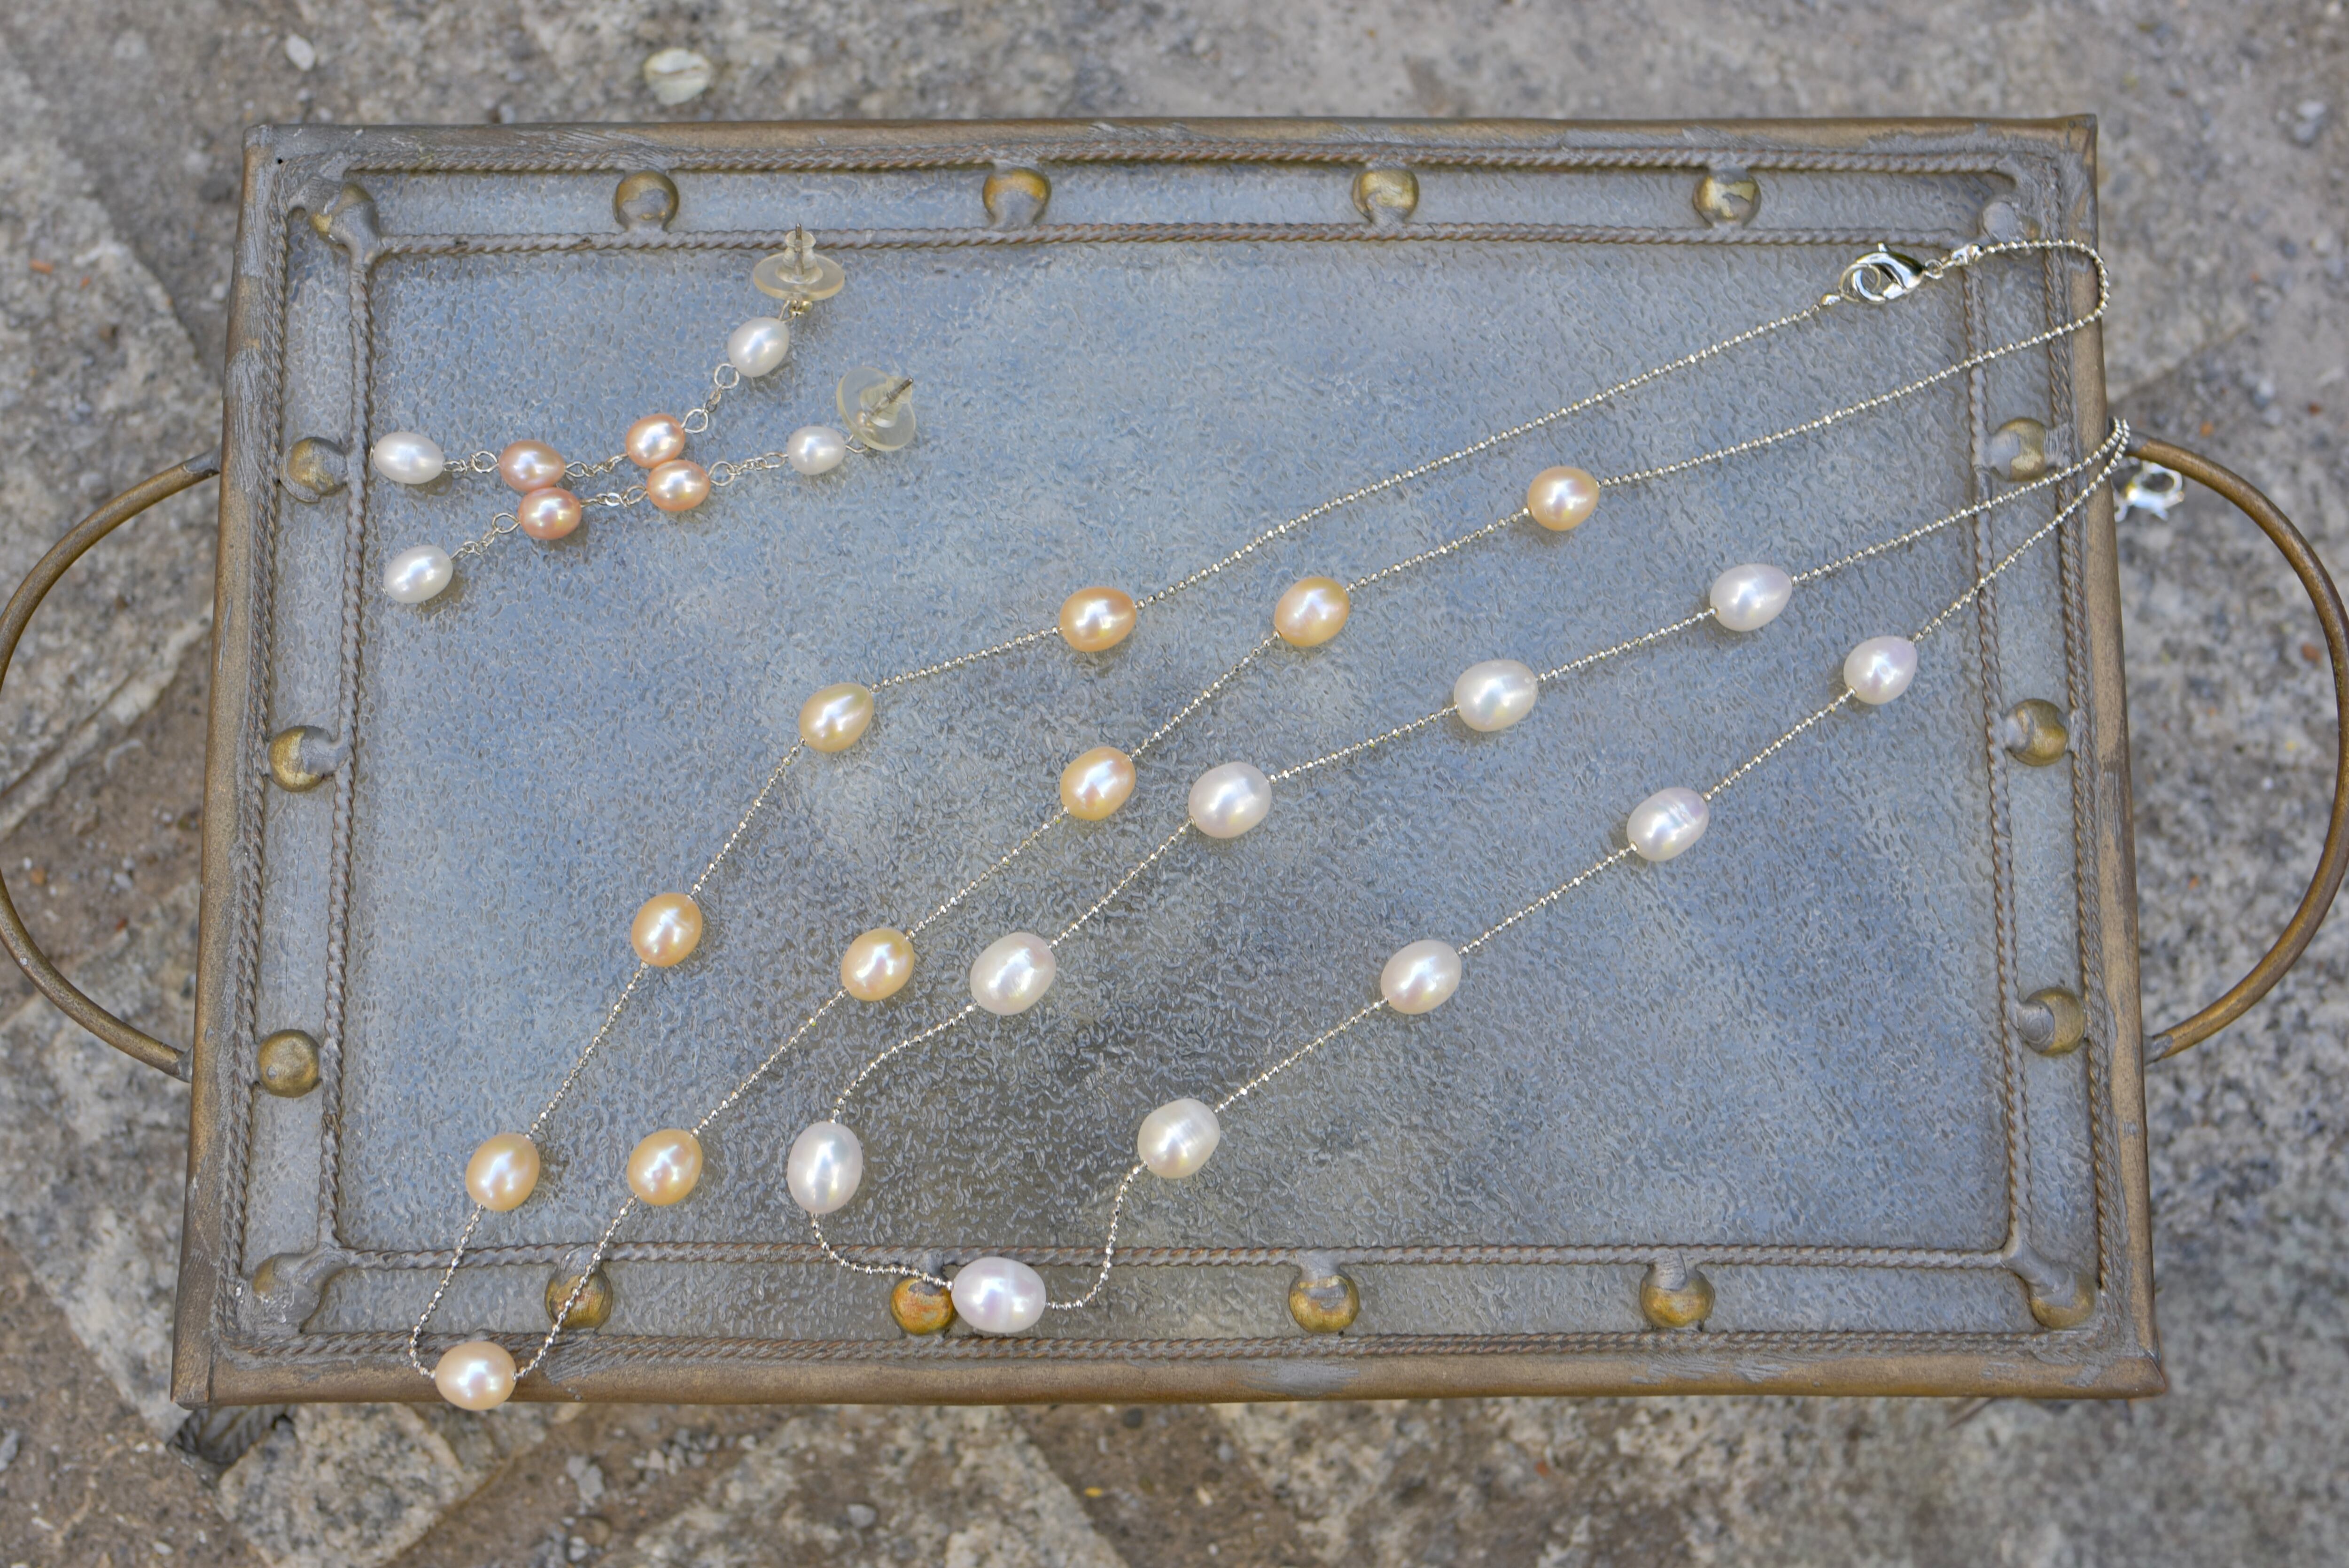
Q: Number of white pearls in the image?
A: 14